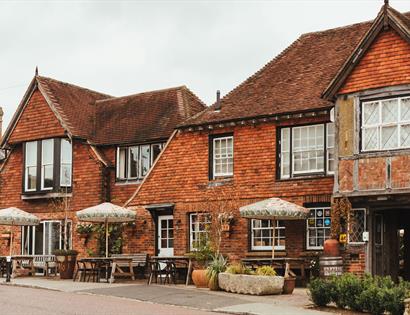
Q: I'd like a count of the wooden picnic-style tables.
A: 4